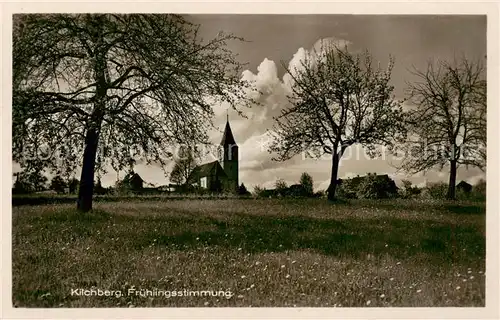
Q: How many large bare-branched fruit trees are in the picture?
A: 3